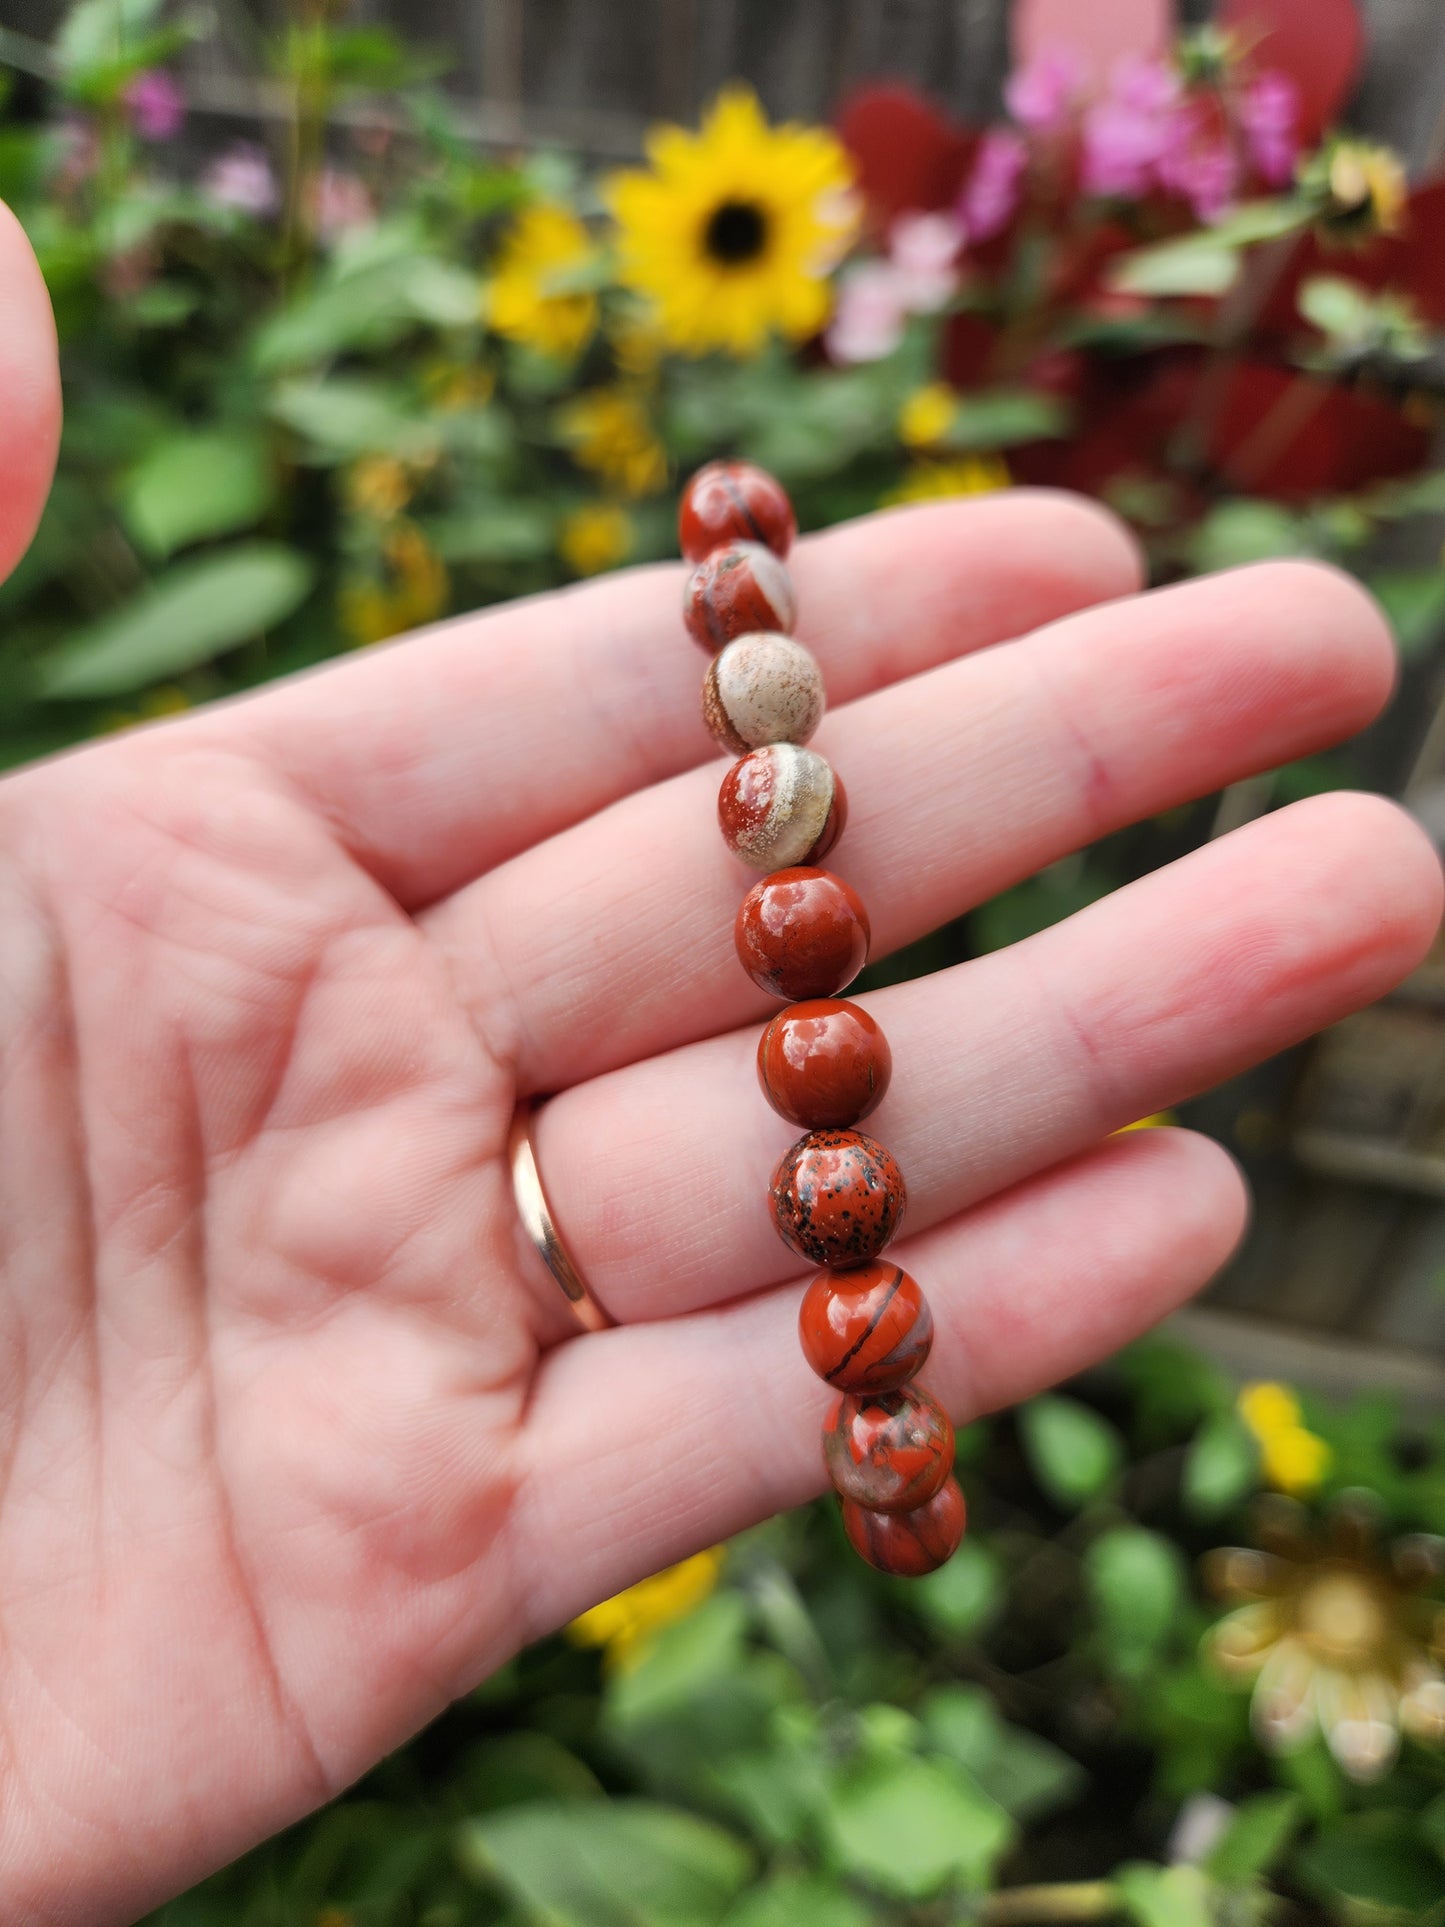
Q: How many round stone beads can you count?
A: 10